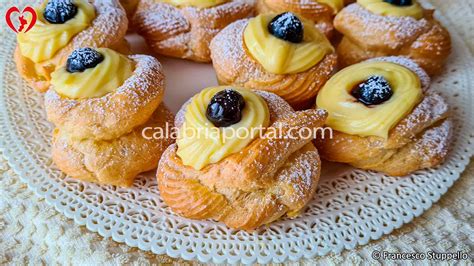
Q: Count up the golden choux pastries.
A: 8